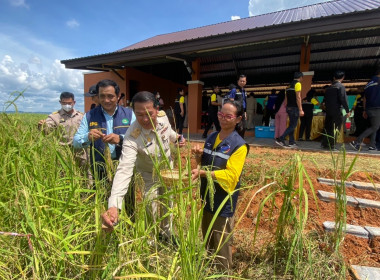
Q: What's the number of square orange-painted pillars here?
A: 2